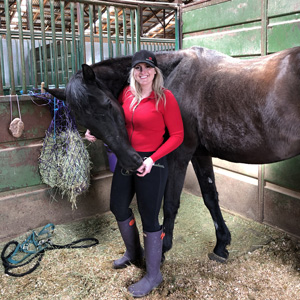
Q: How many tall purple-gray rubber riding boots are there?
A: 2